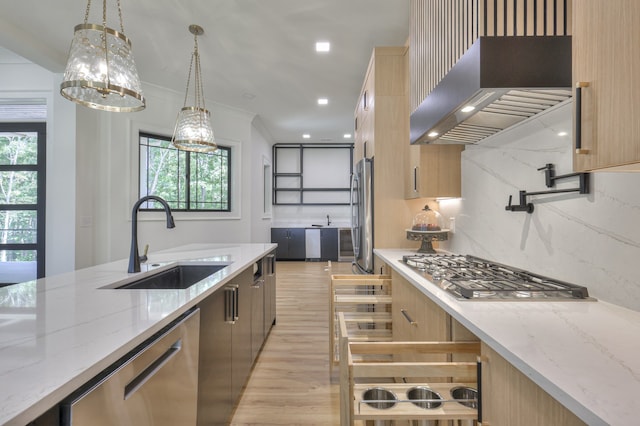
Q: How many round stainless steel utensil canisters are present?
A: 3